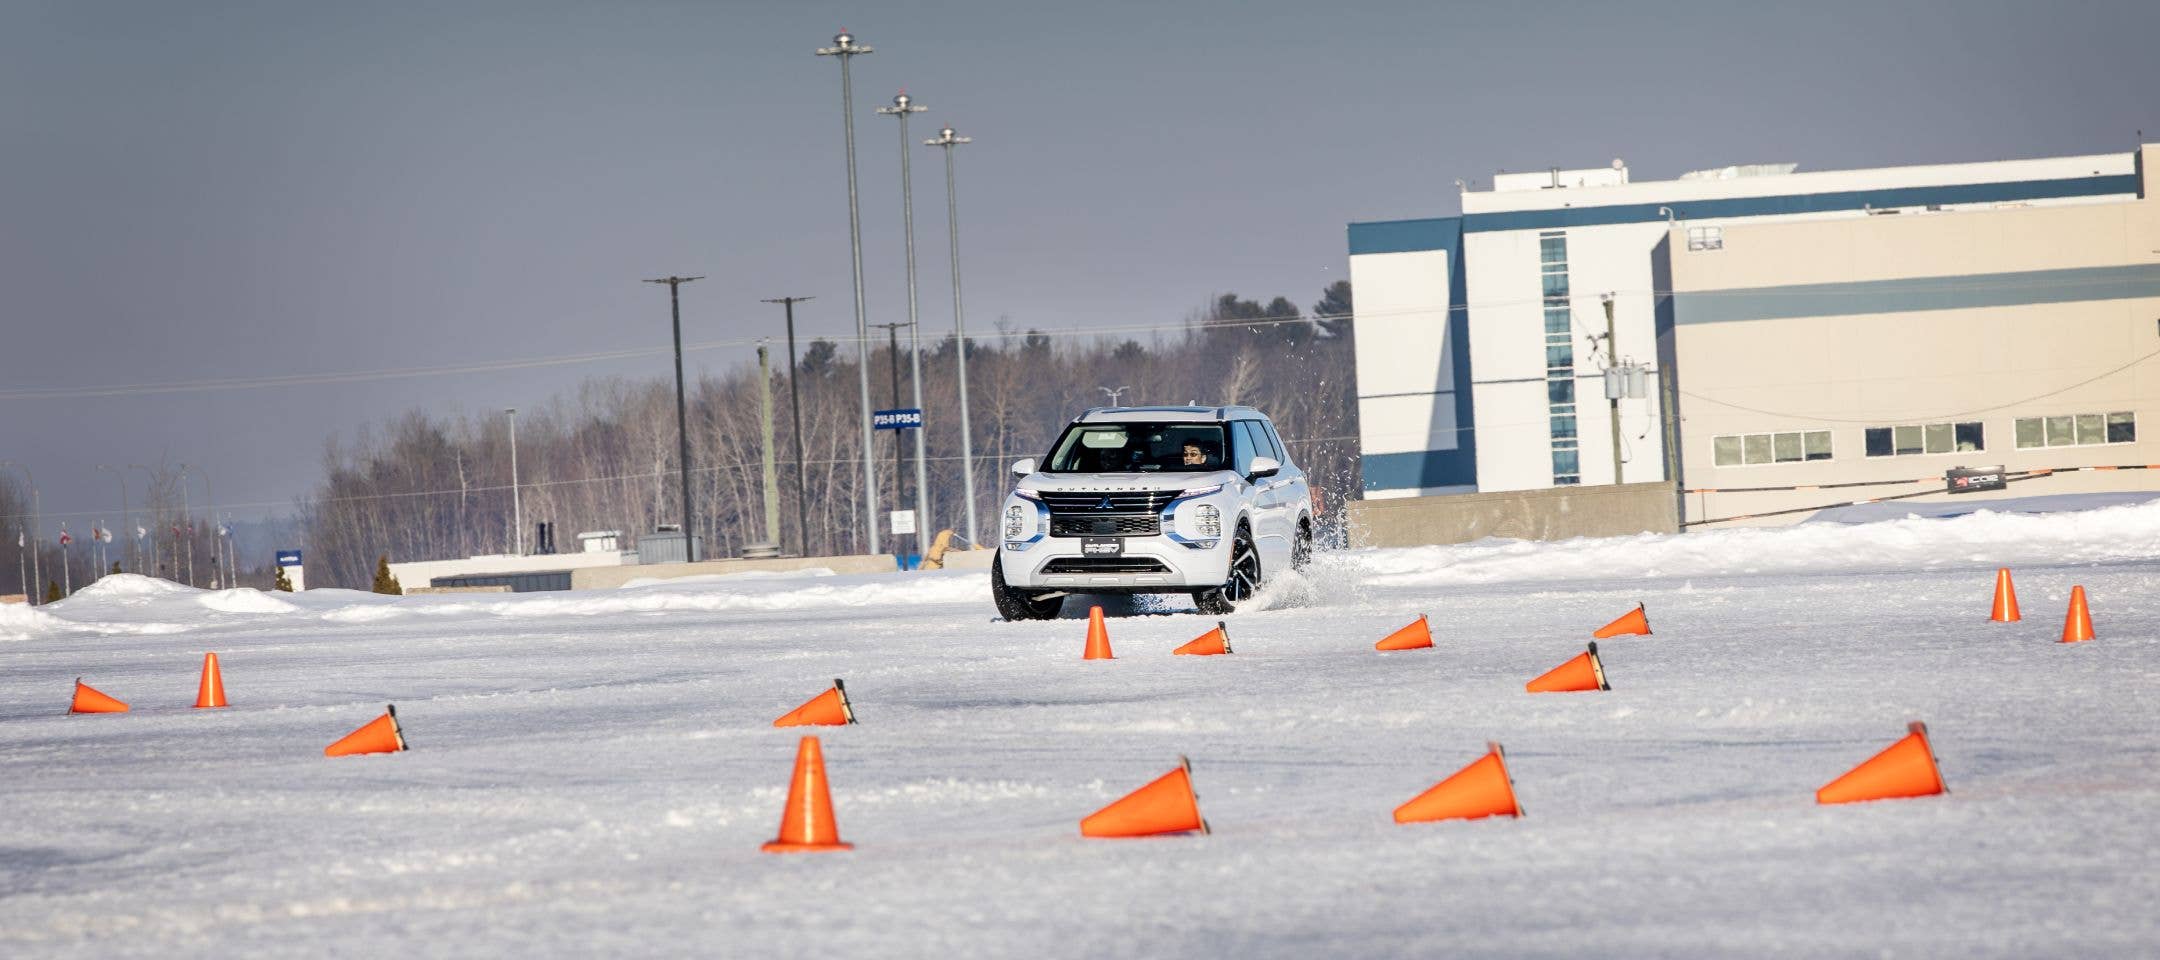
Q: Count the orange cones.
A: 15